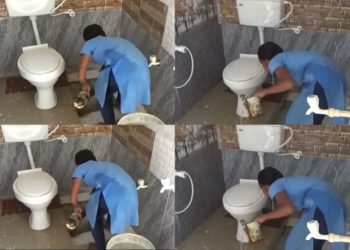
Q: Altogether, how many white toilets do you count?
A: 4